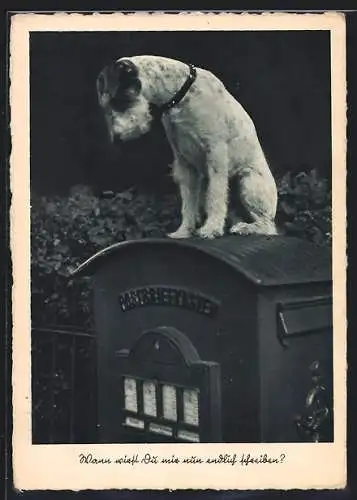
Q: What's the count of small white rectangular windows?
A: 7